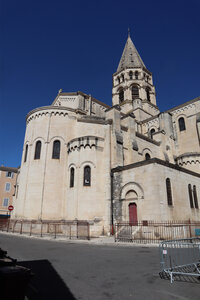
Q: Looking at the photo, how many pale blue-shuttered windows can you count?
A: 3